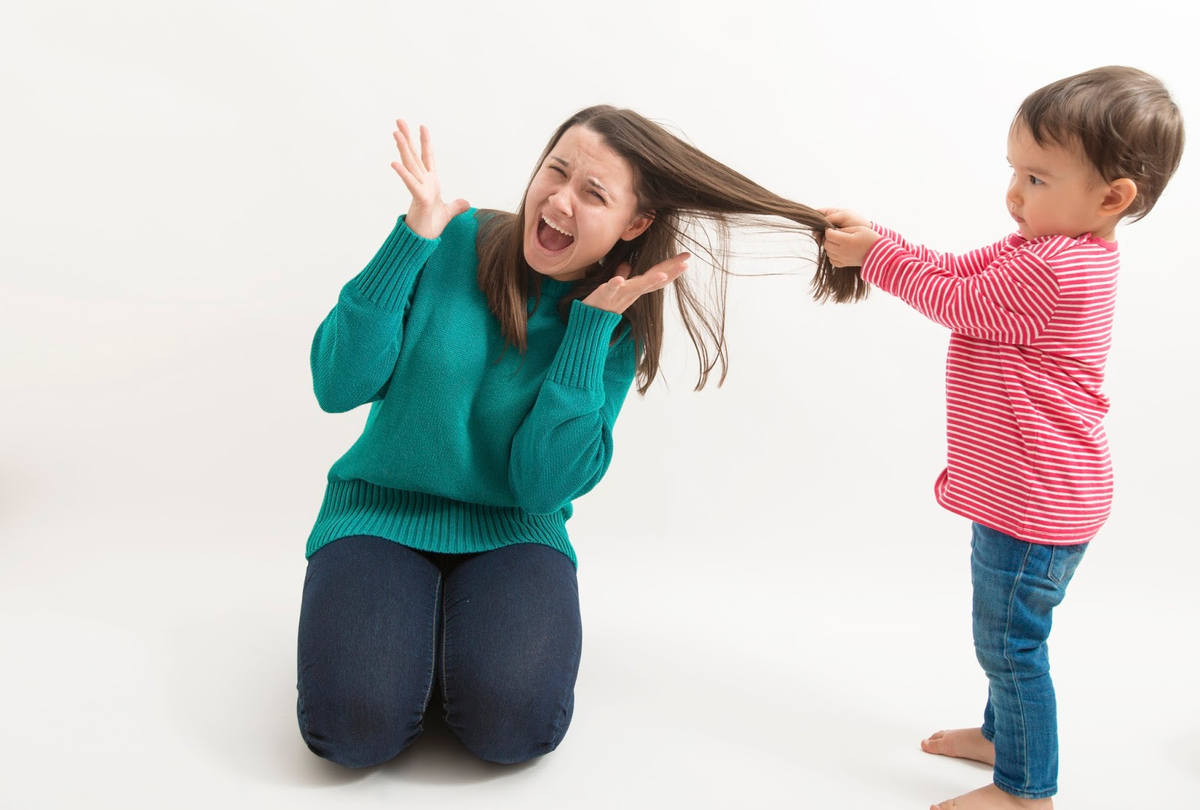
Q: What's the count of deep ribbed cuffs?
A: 2